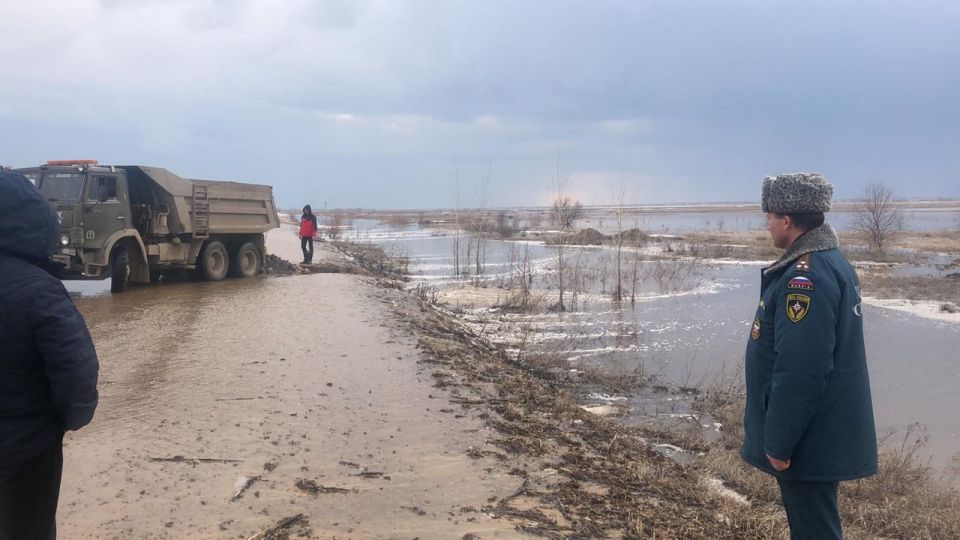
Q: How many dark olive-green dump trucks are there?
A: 1